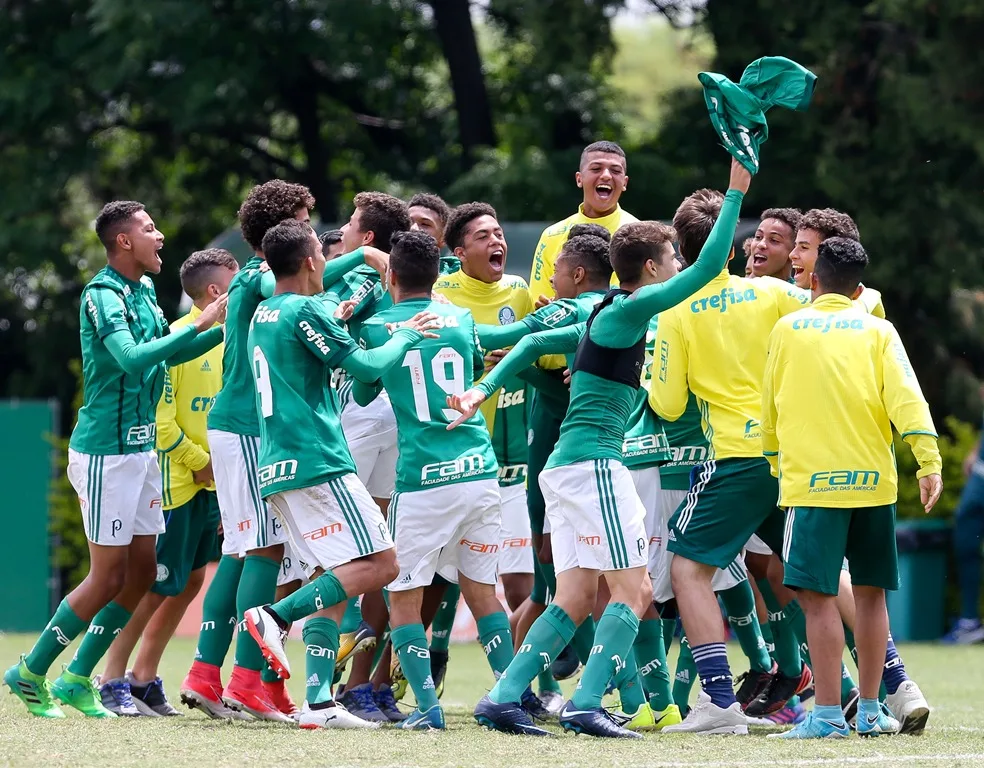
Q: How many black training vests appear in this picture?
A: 1